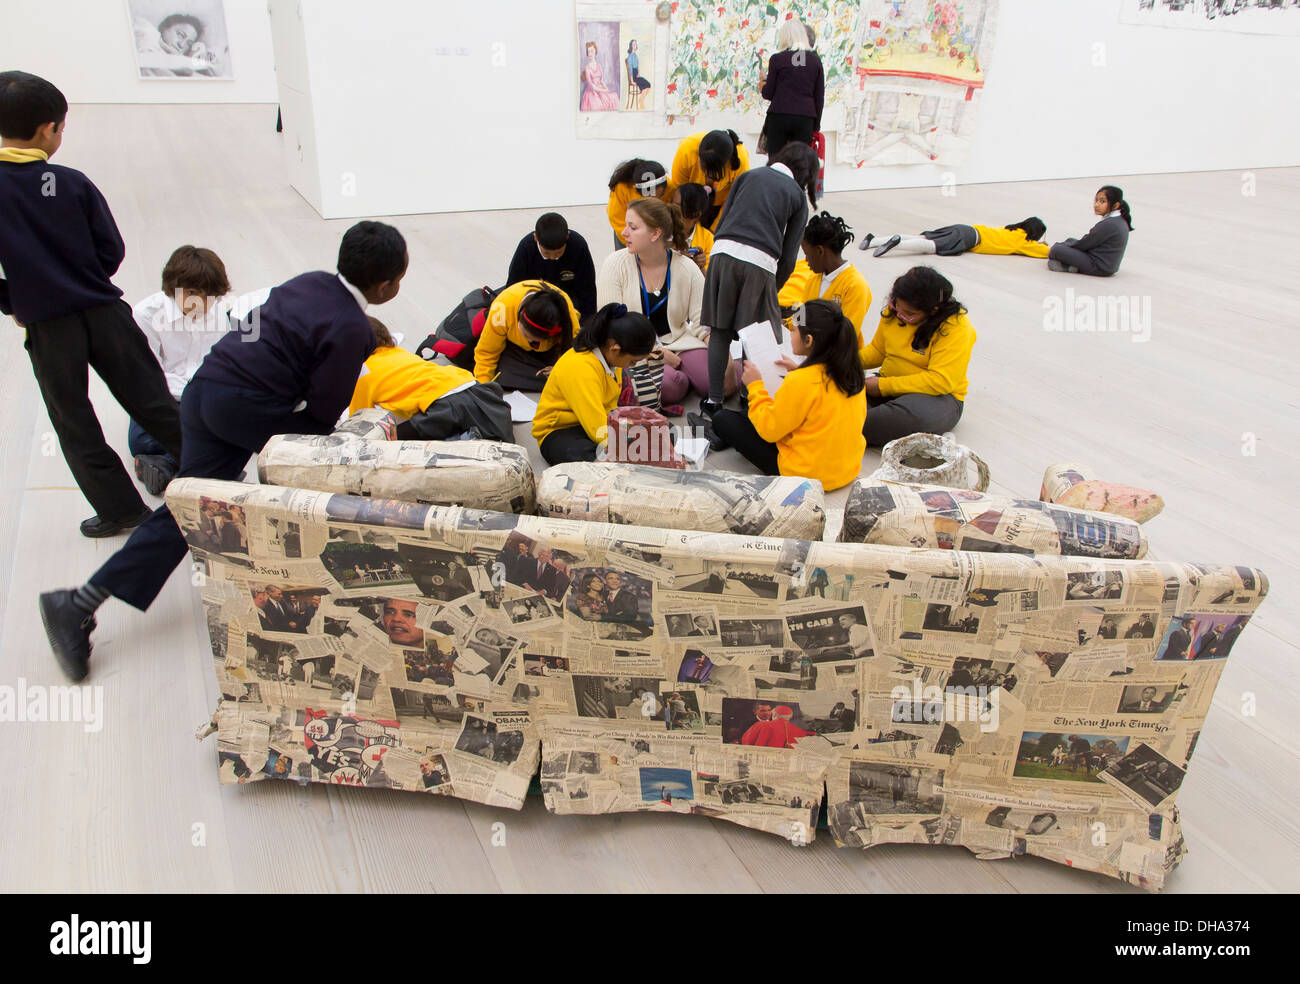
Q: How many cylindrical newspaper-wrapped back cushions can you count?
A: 3